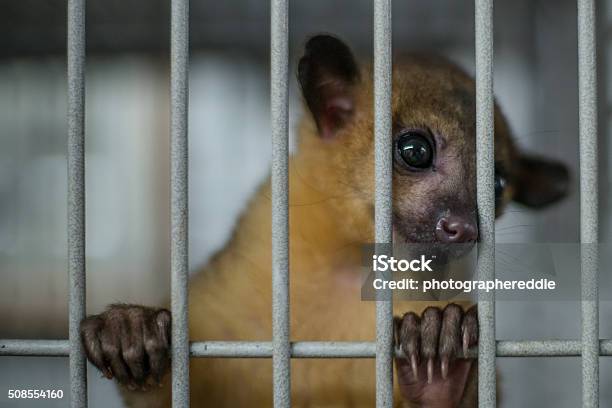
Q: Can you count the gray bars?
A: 7